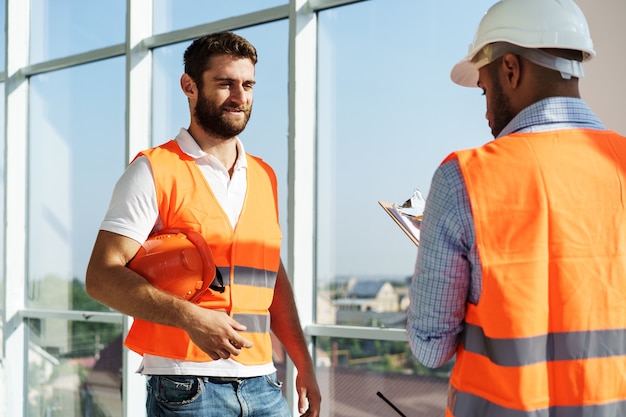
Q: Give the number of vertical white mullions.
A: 3